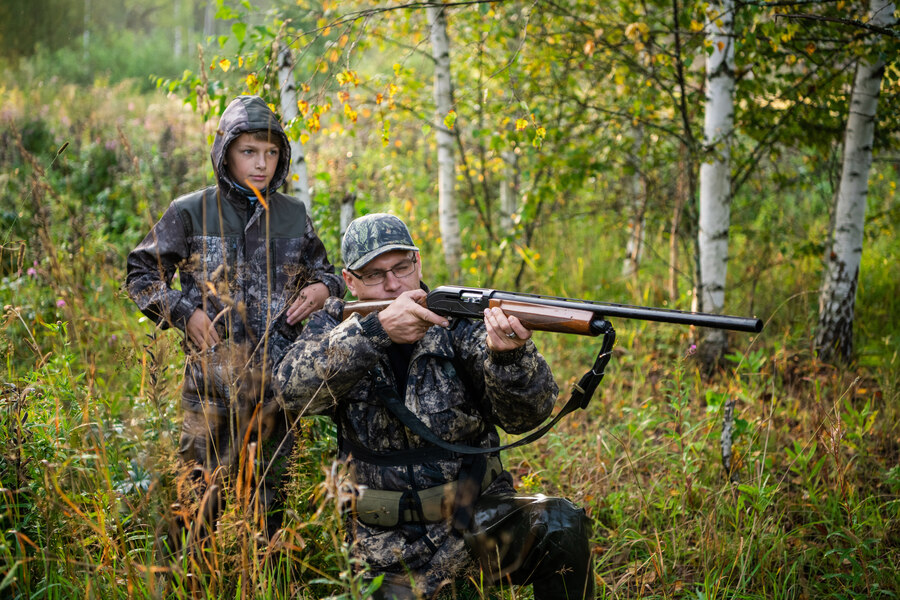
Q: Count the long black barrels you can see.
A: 1